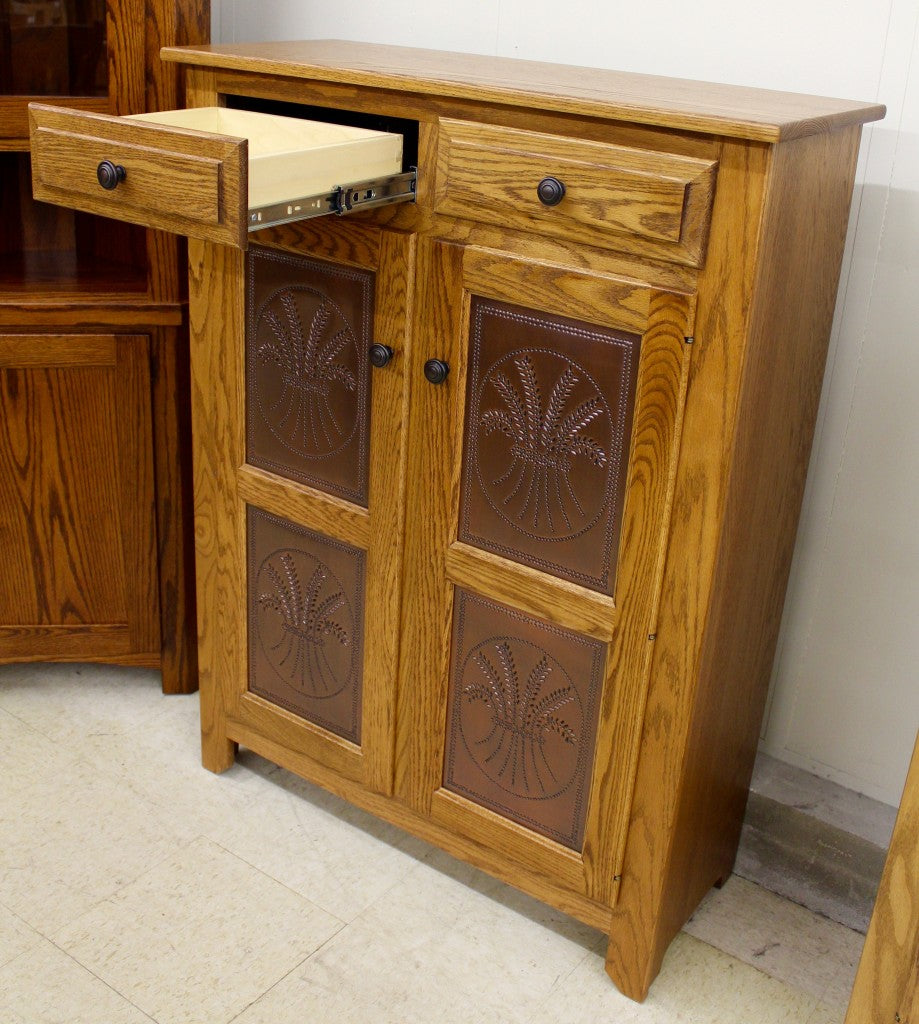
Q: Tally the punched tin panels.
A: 4